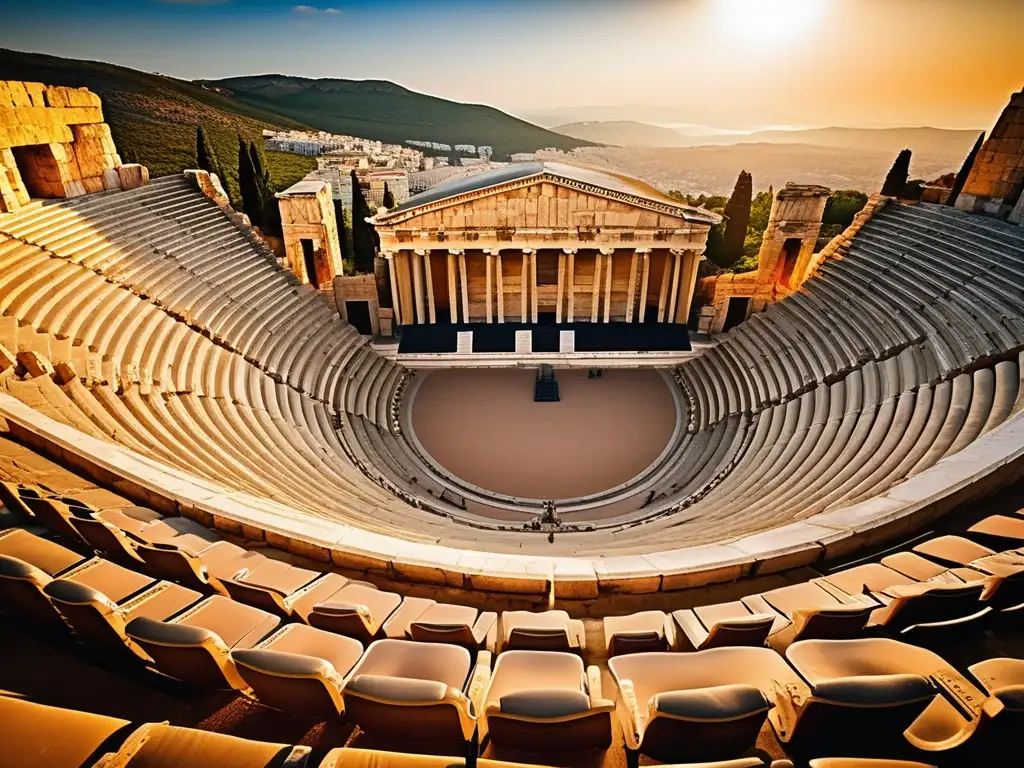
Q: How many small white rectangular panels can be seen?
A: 3